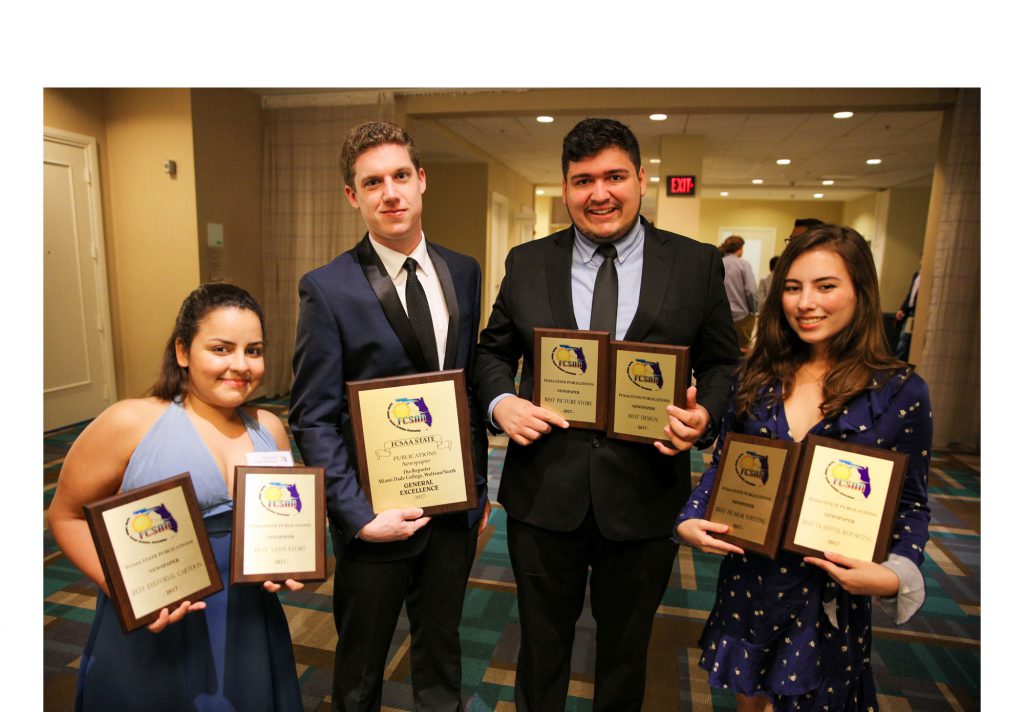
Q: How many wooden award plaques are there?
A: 7